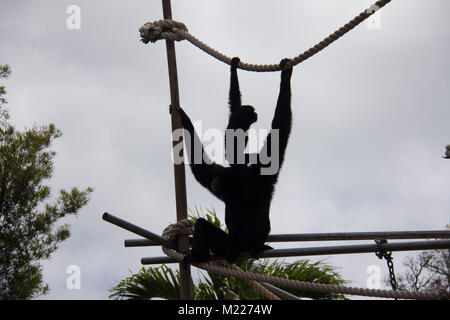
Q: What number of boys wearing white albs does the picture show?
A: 0